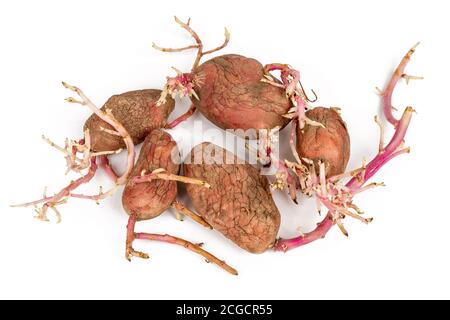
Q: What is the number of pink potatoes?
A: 5